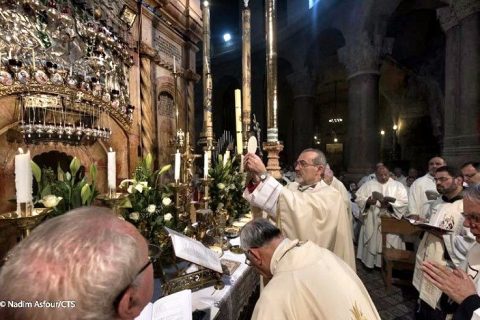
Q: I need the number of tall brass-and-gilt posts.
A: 3